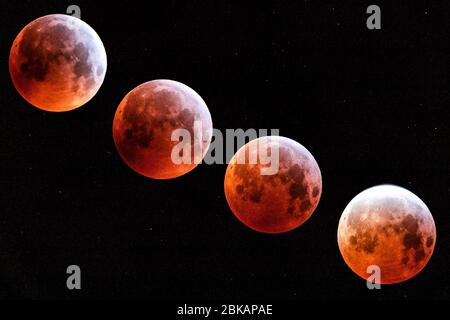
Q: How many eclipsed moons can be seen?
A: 4